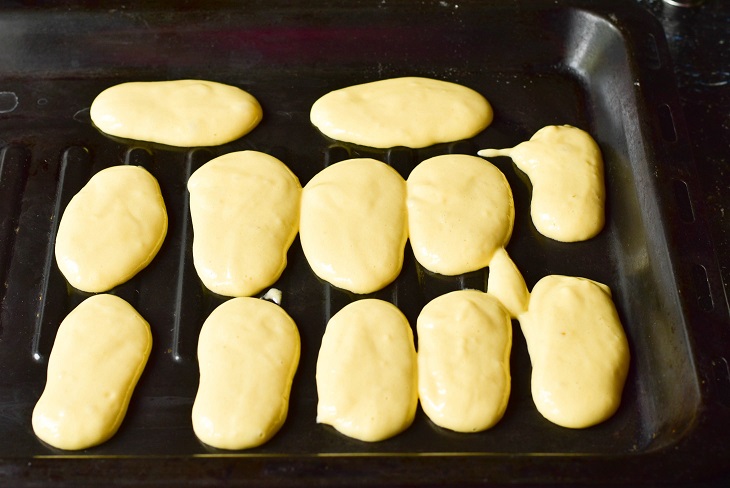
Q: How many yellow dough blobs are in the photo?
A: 12